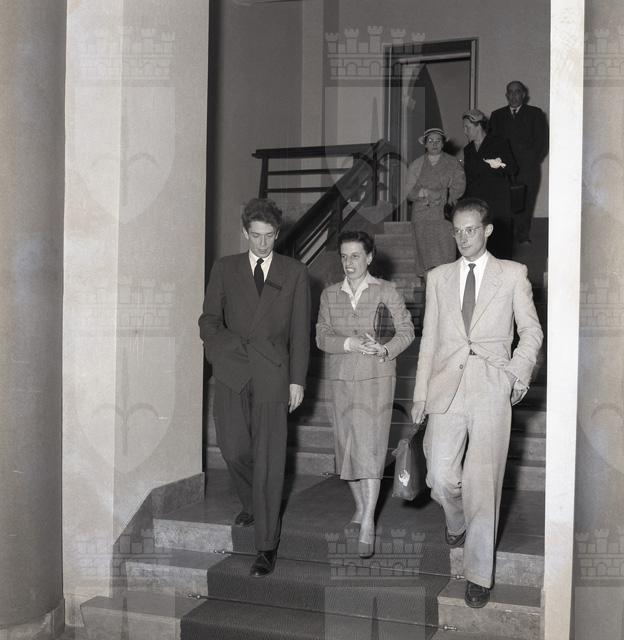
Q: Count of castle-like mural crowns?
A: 9